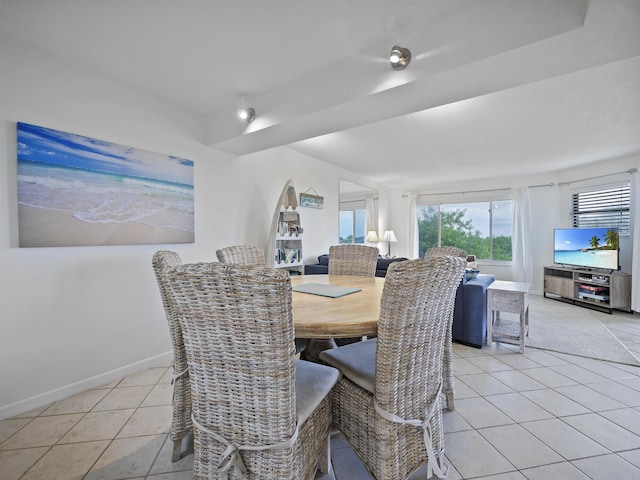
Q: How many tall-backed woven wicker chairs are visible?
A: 6